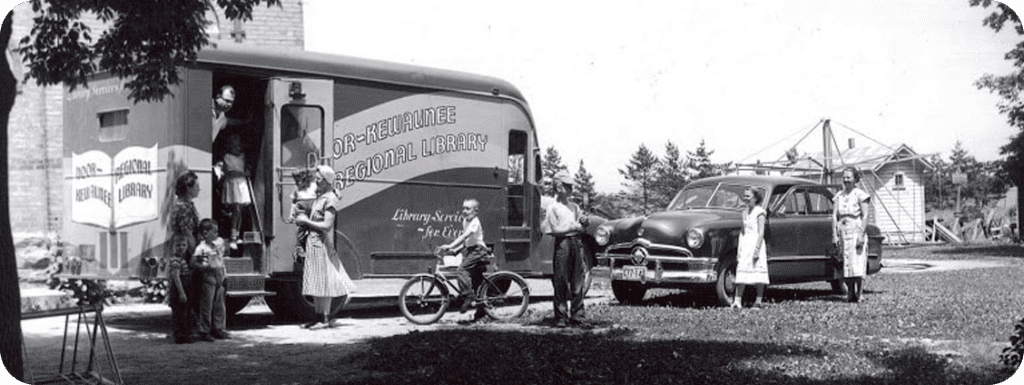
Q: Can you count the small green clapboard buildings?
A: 0